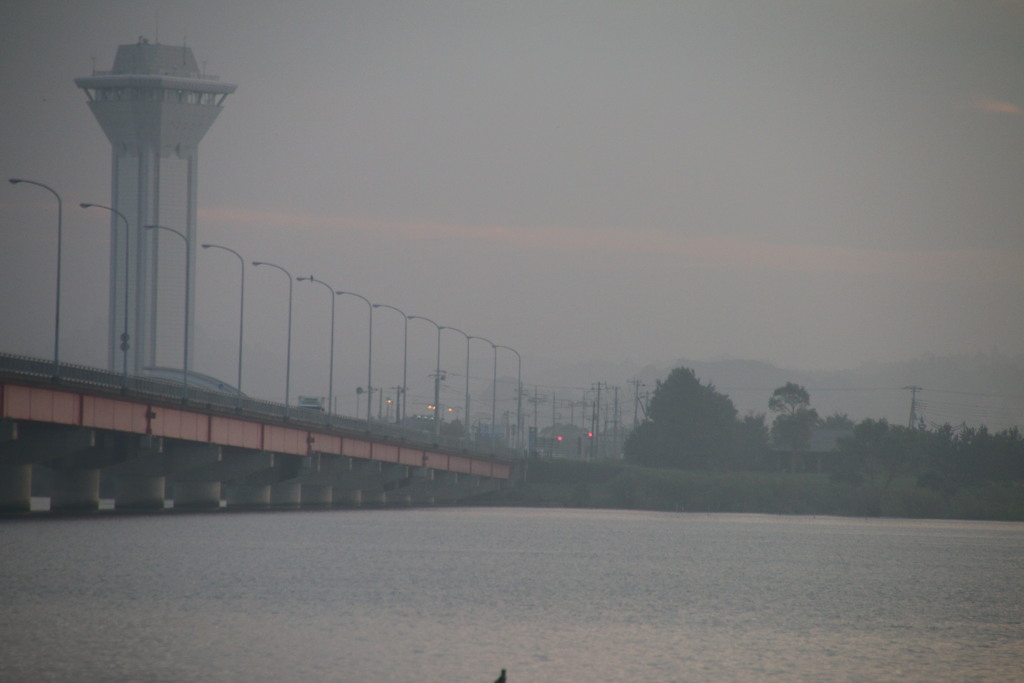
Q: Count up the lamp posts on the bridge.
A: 12